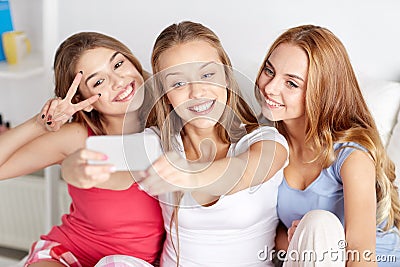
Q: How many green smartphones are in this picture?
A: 0